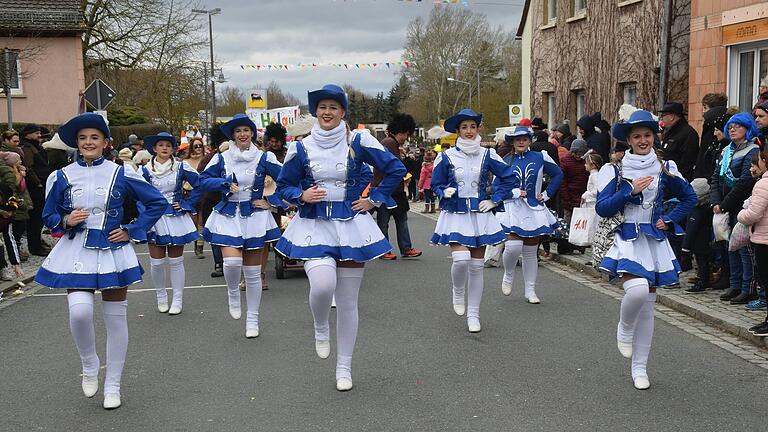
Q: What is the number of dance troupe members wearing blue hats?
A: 7